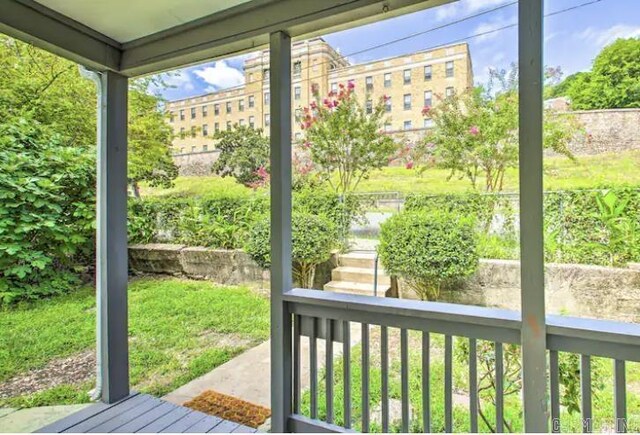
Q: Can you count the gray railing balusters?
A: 14